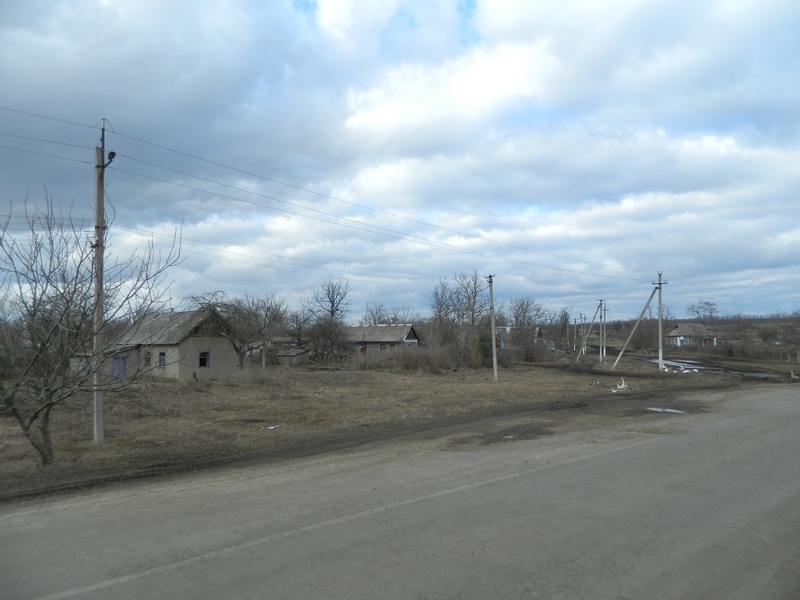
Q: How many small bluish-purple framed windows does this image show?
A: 3